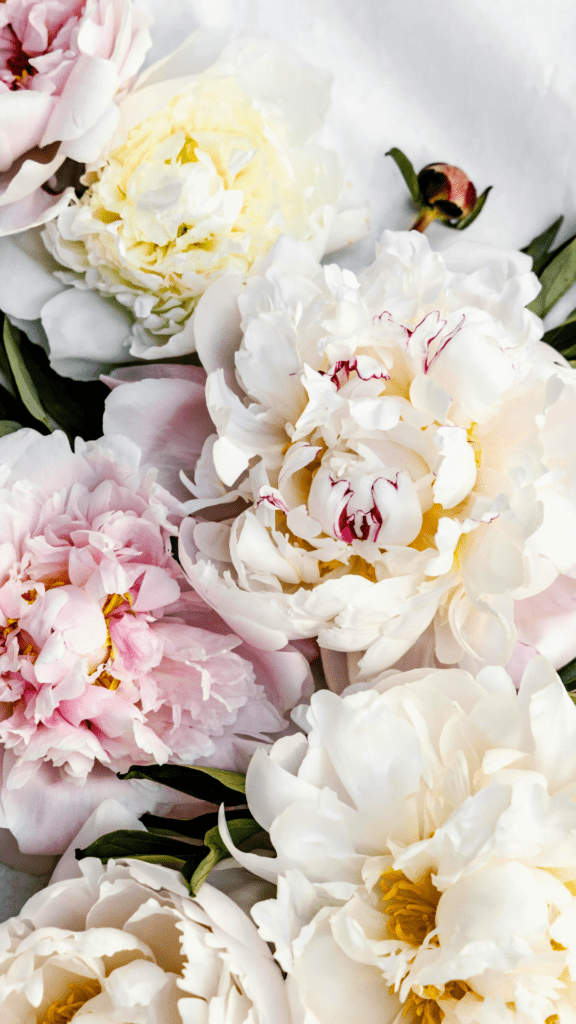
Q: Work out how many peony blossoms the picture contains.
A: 6